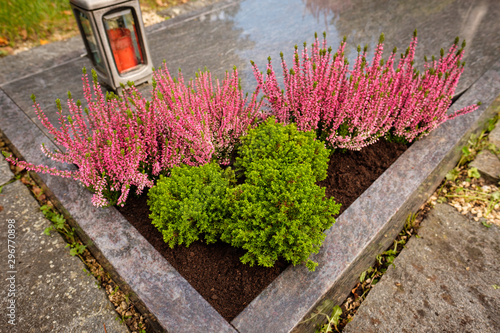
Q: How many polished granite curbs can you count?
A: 2